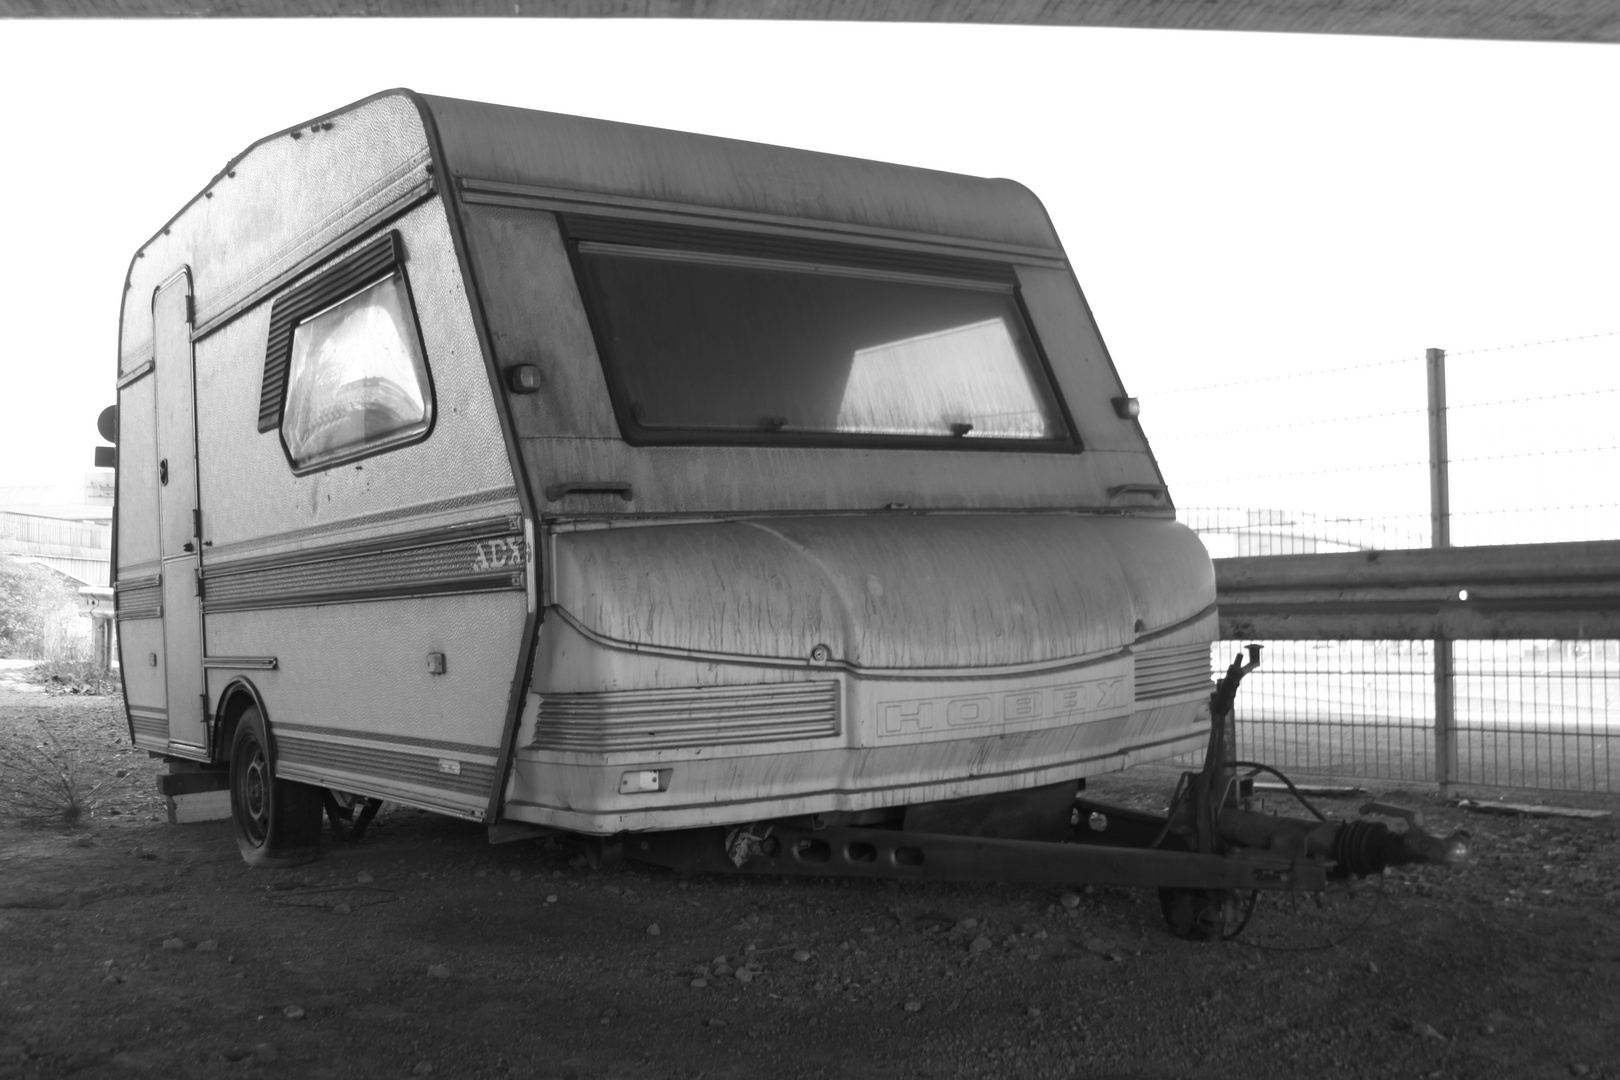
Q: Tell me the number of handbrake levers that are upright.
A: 1